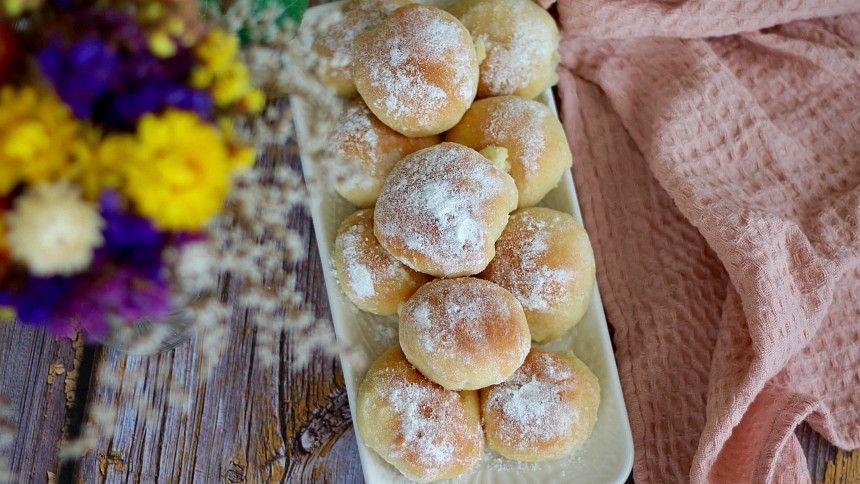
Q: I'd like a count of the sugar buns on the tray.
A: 11